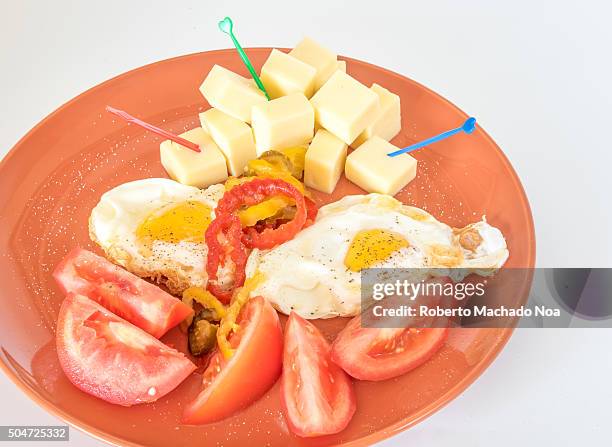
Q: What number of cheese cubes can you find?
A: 11